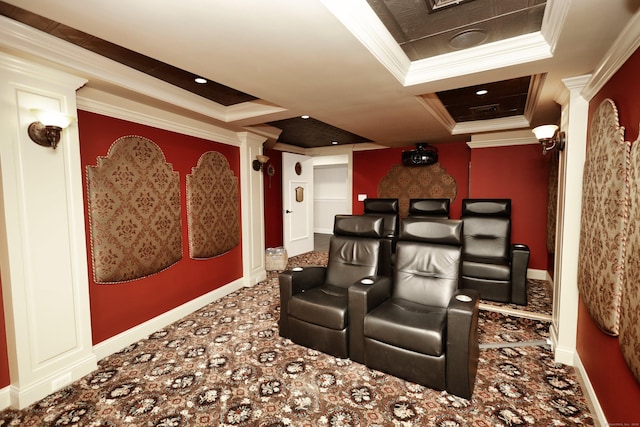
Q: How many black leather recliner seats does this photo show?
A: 5